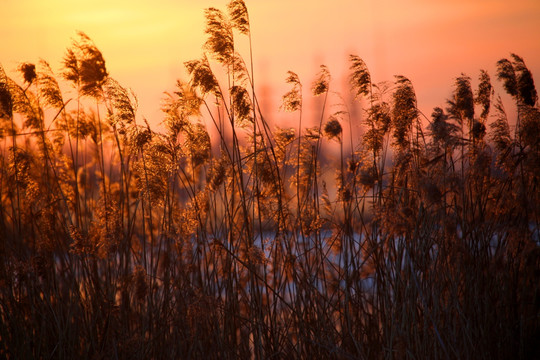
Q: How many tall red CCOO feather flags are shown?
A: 0